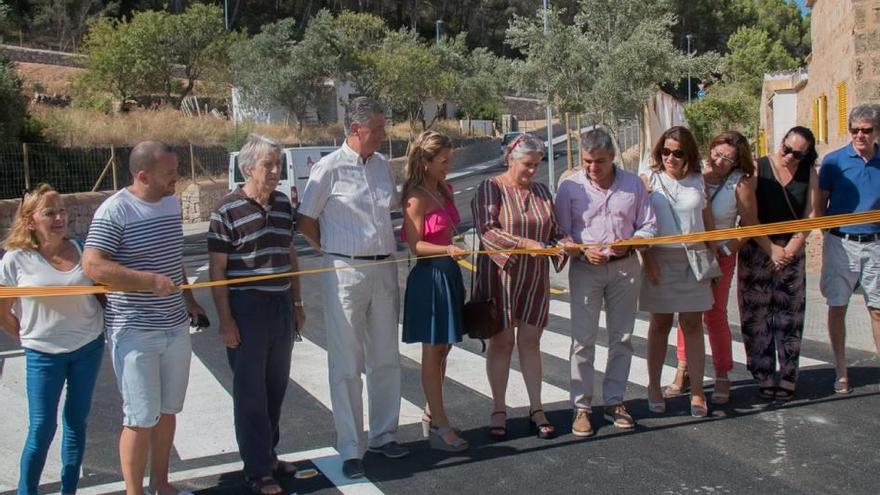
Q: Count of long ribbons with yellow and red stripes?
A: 1